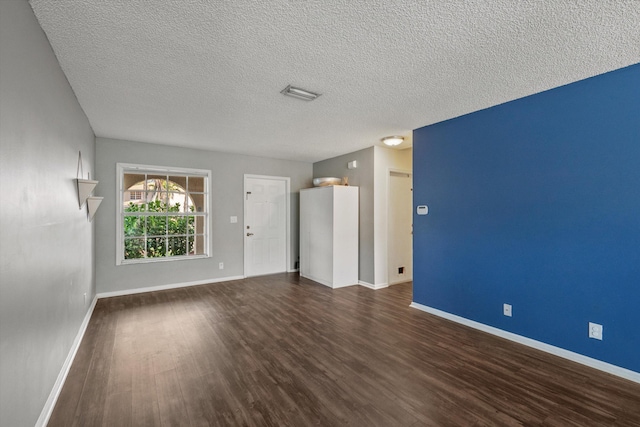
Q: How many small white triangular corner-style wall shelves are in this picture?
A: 2